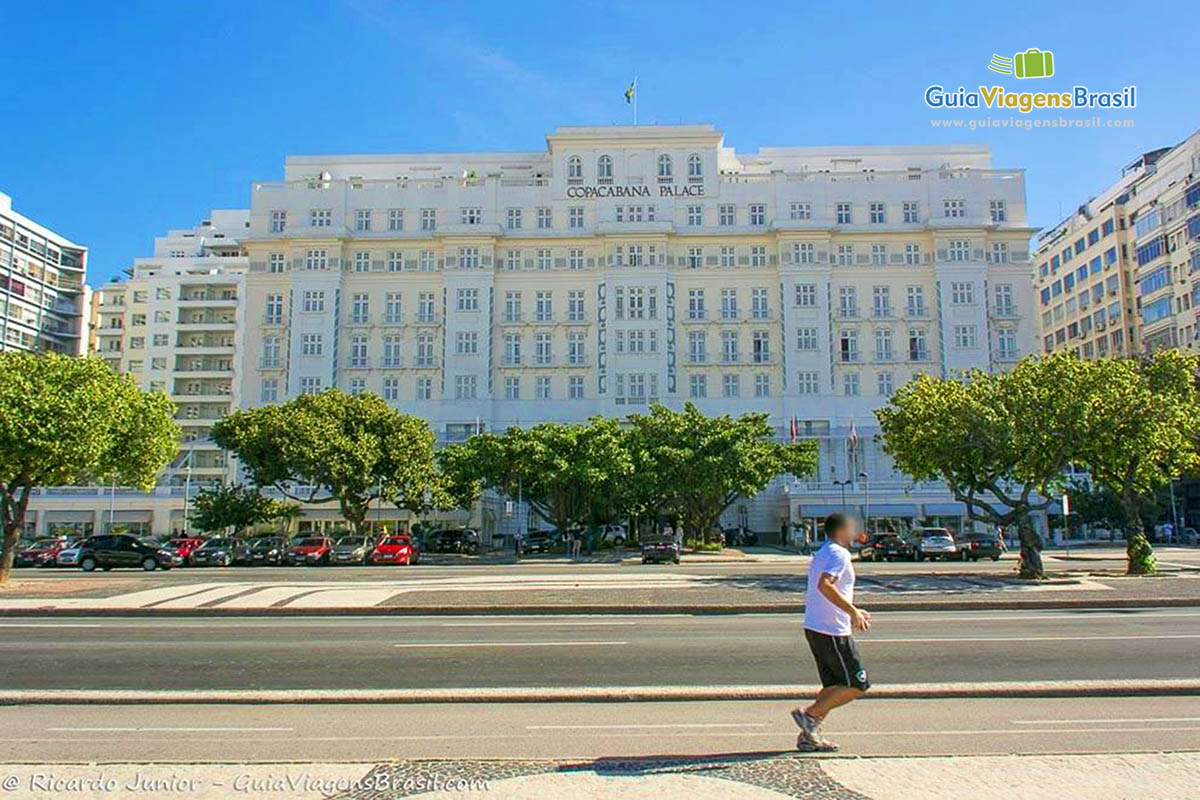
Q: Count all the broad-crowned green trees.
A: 6